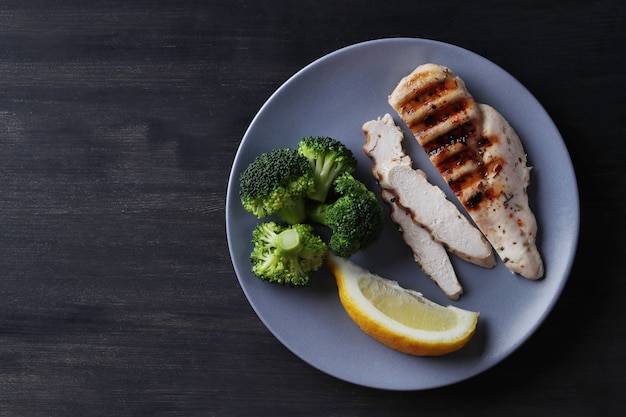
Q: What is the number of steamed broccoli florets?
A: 4